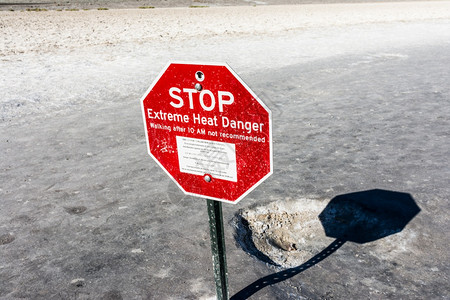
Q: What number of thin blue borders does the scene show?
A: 0